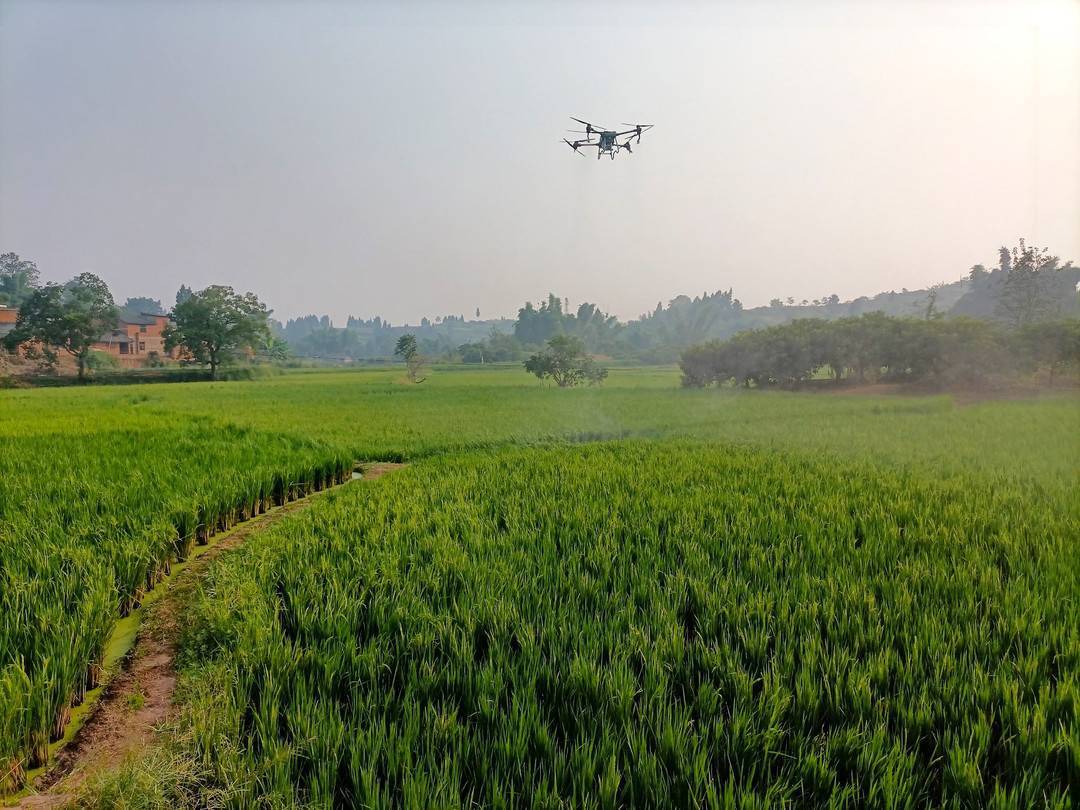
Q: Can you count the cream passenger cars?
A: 0